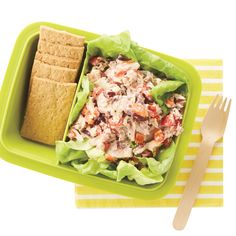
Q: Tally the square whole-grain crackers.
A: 5